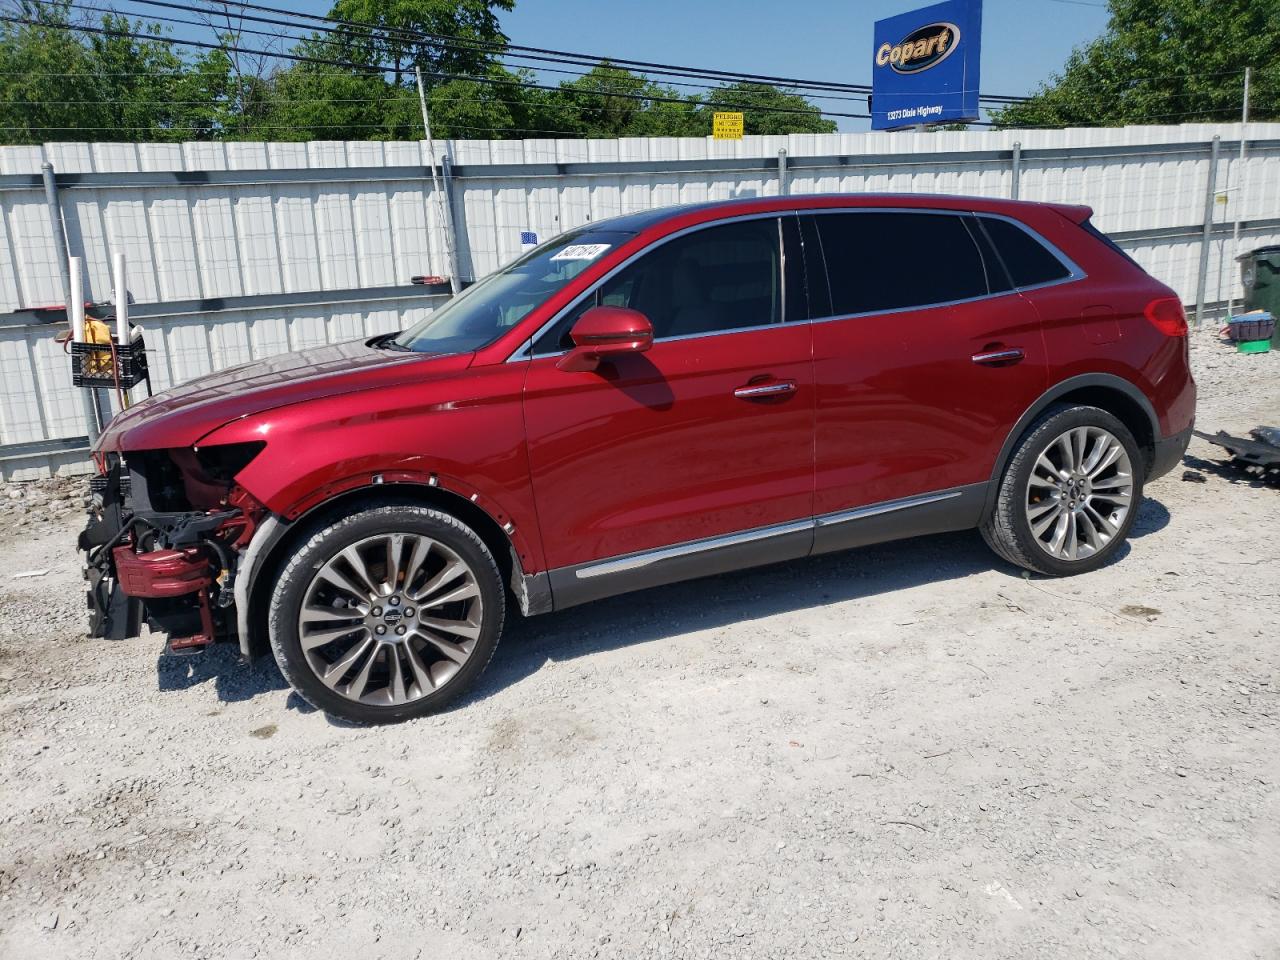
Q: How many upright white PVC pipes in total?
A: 2